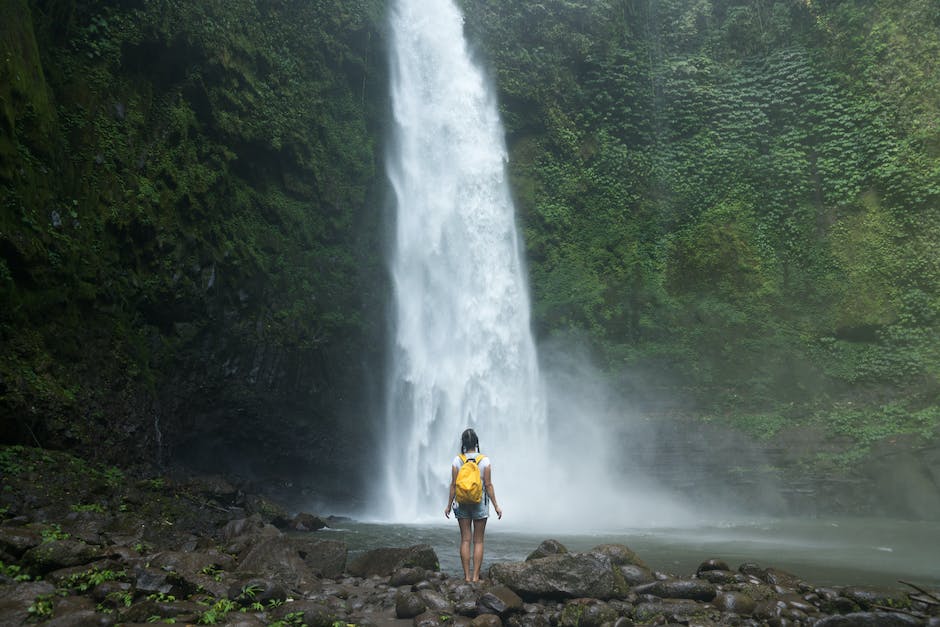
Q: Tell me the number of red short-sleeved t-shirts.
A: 0